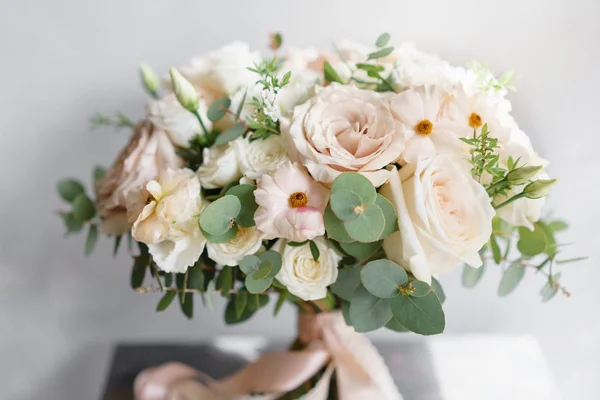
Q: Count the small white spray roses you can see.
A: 4